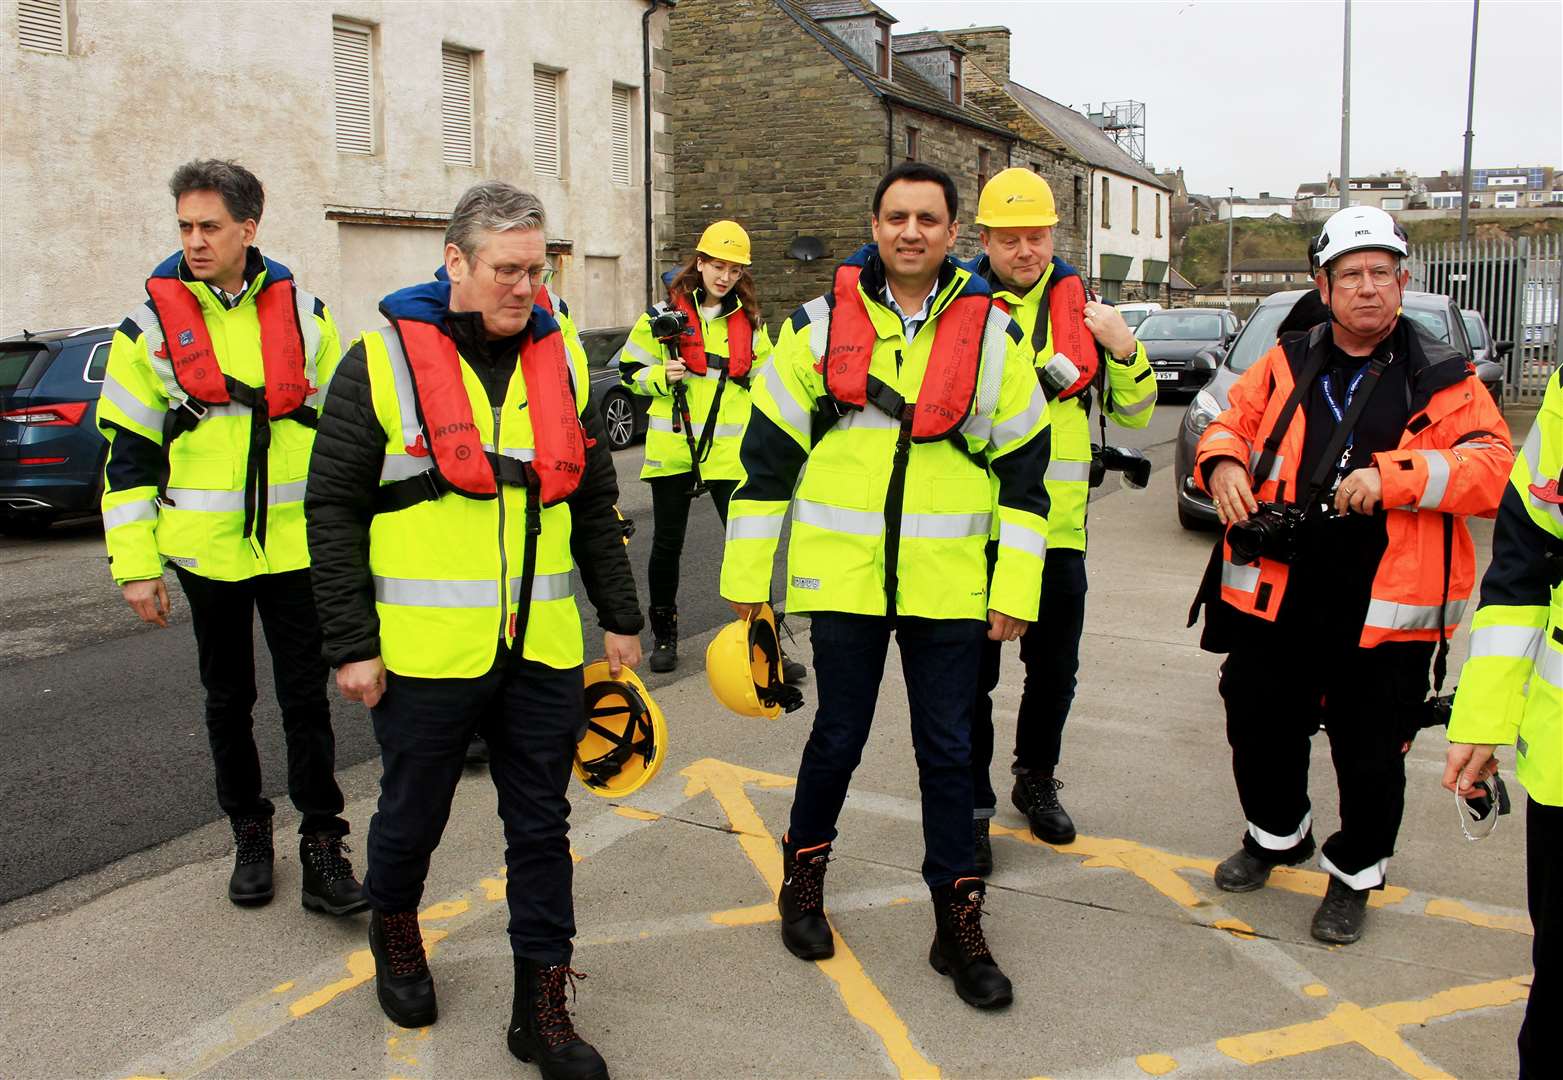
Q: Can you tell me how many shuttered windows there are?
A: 5